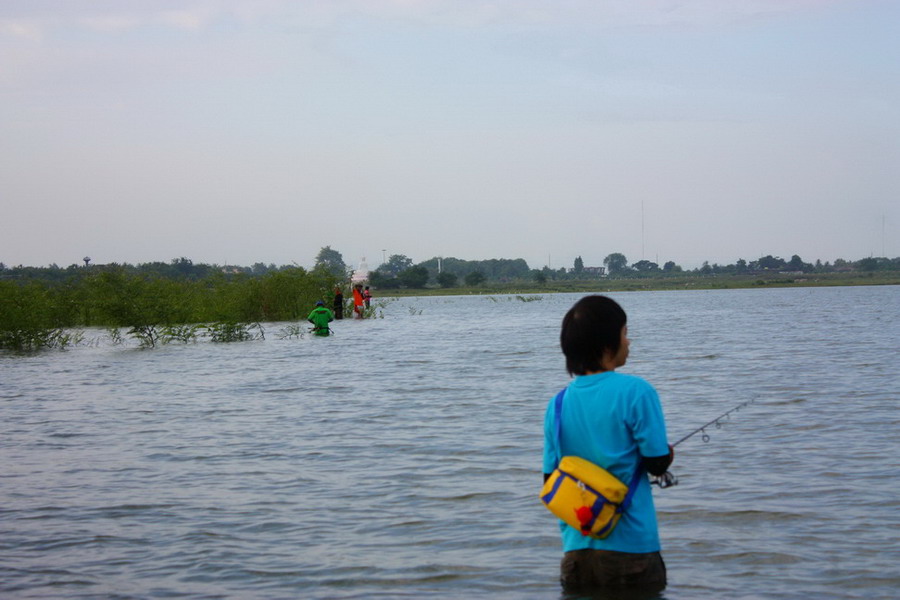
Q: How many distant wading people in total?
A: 4